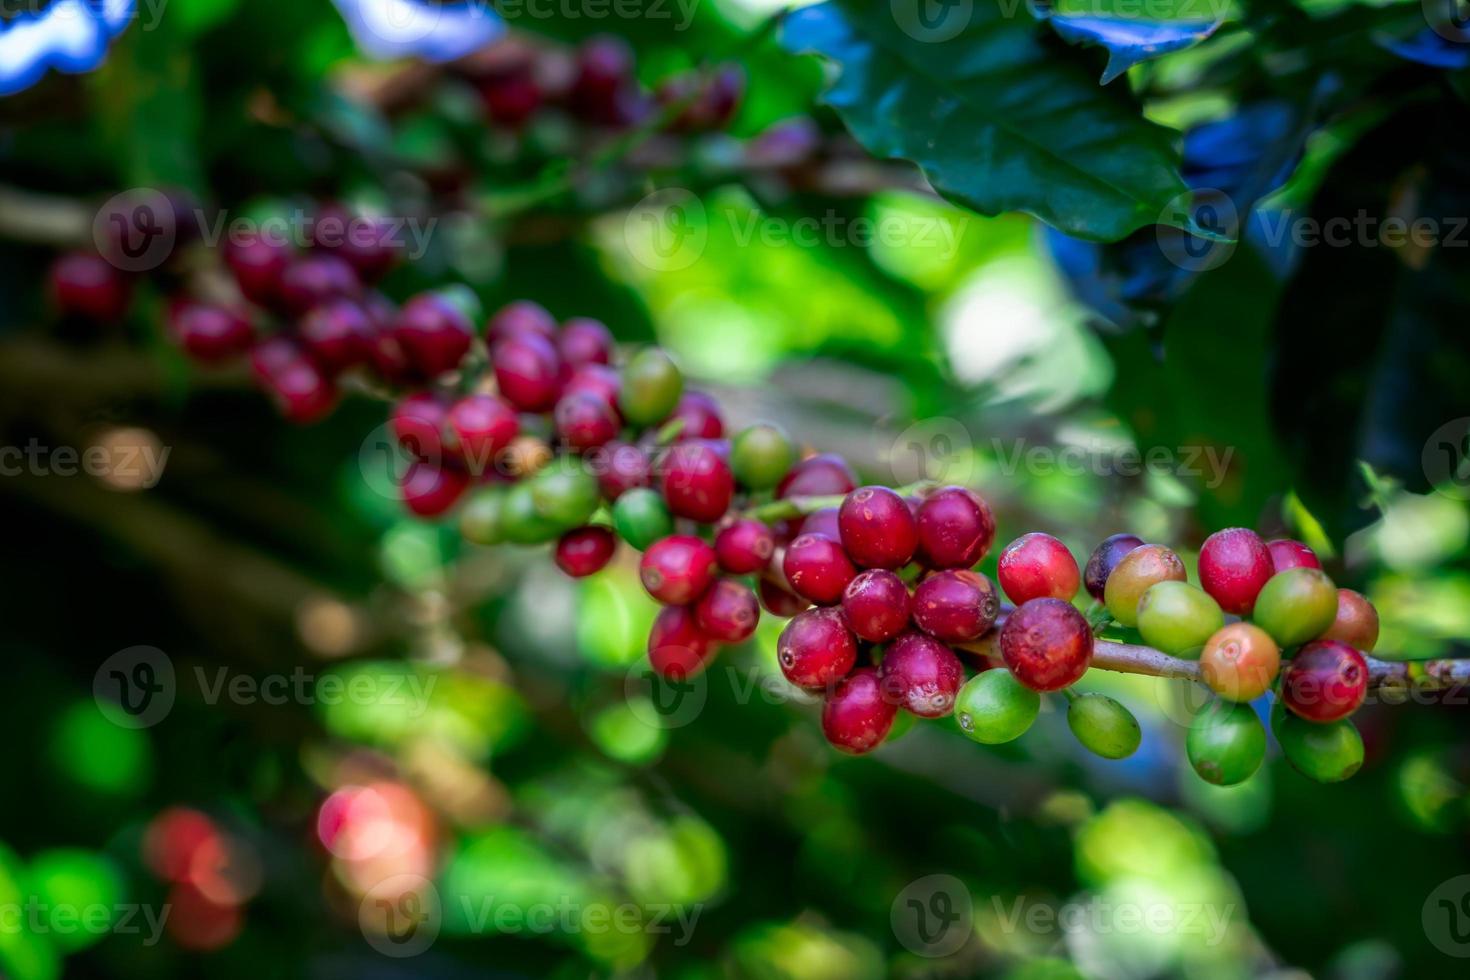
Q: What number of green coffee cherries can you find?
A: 12